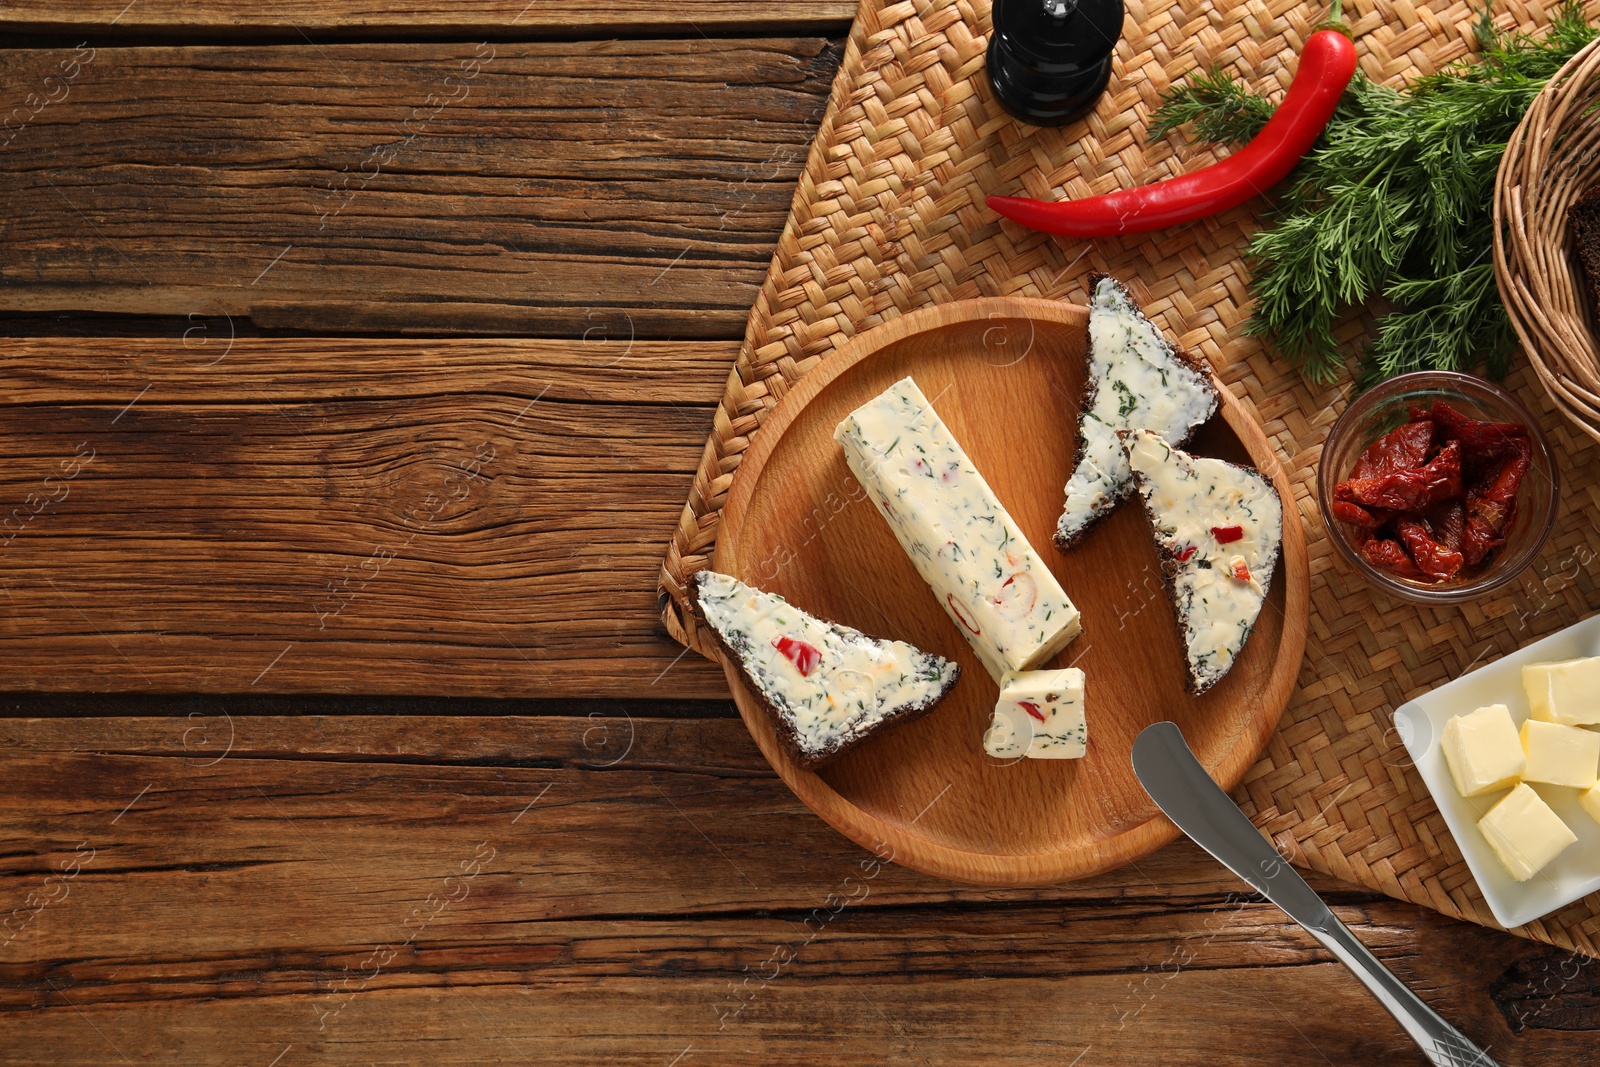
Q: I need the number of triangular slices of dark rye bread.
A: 3